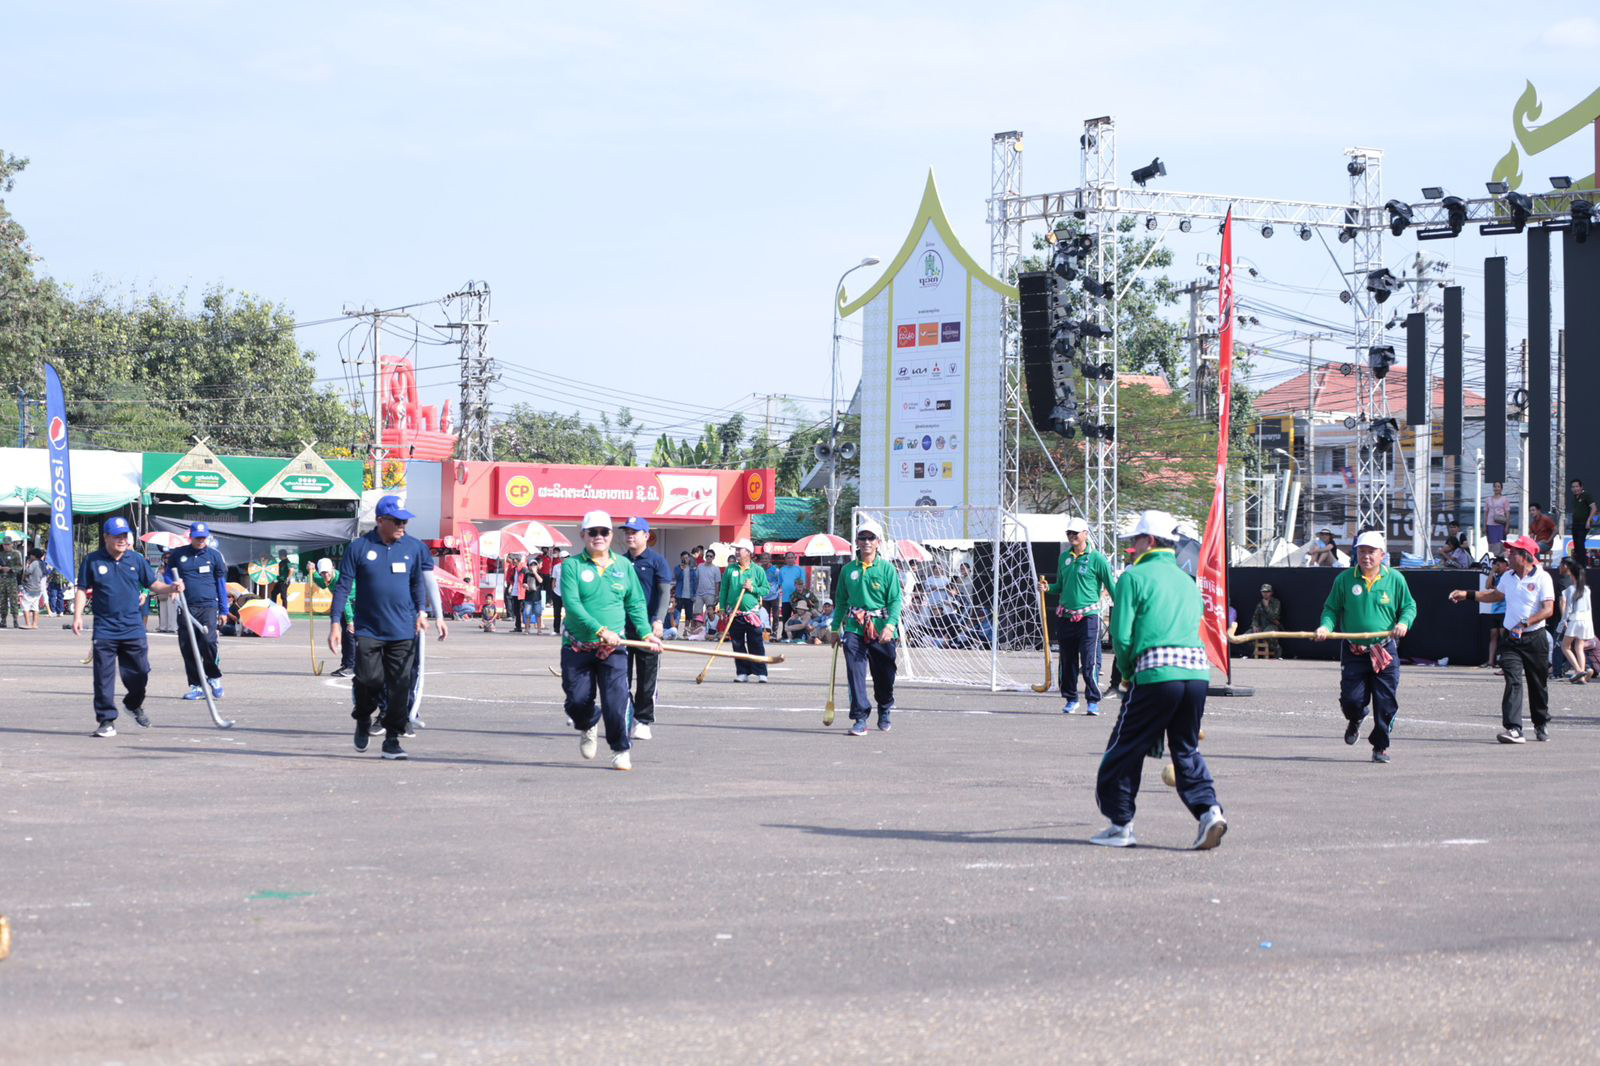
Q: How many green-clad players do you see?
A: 7